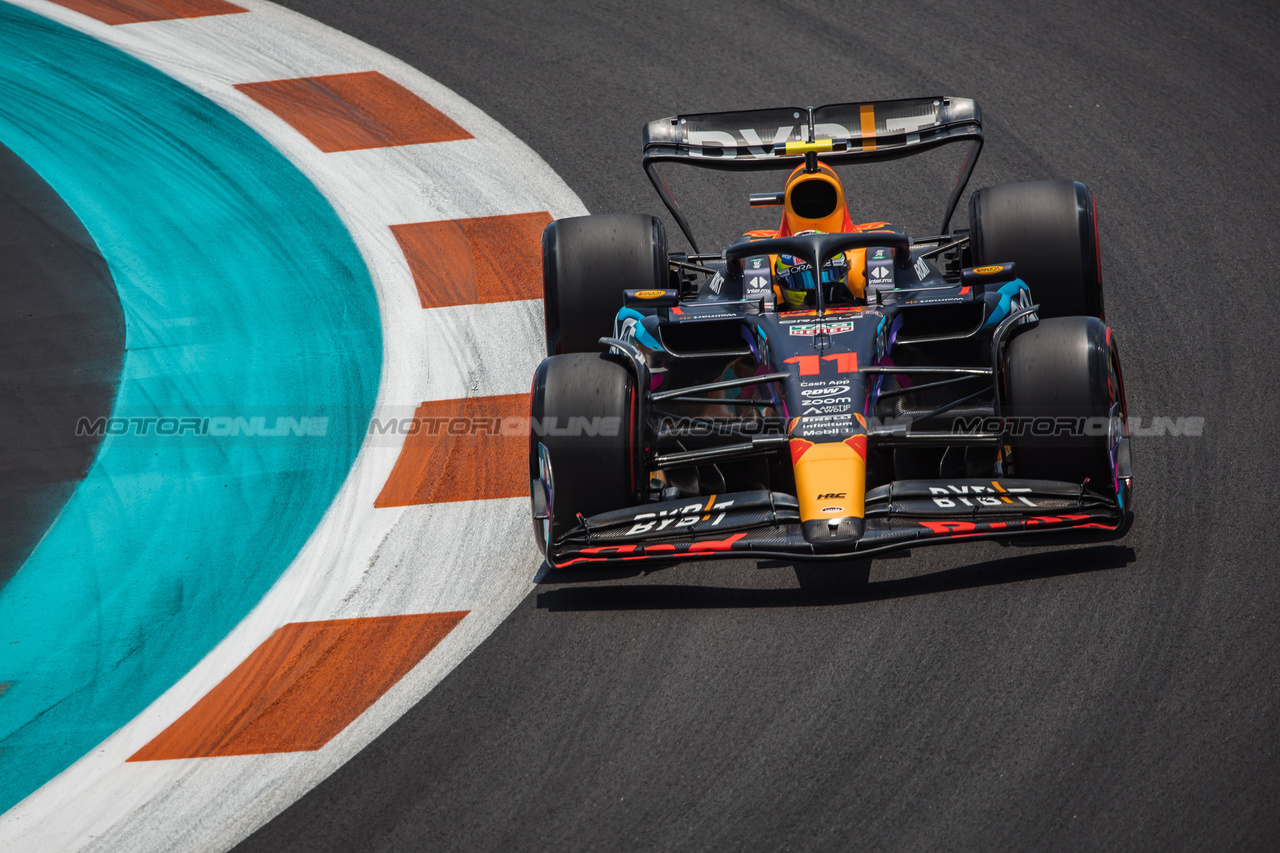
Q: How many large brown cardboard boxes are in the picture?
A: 0